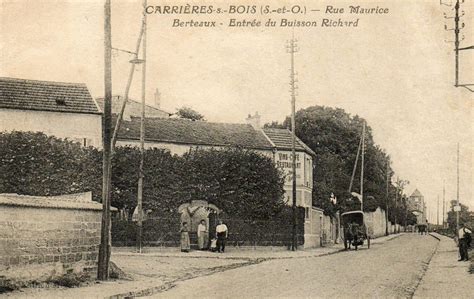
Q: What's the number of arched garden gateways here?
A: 1